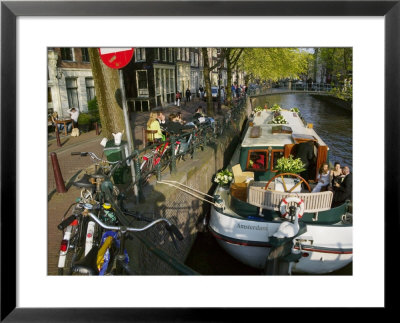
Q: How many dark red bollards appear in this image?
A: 3